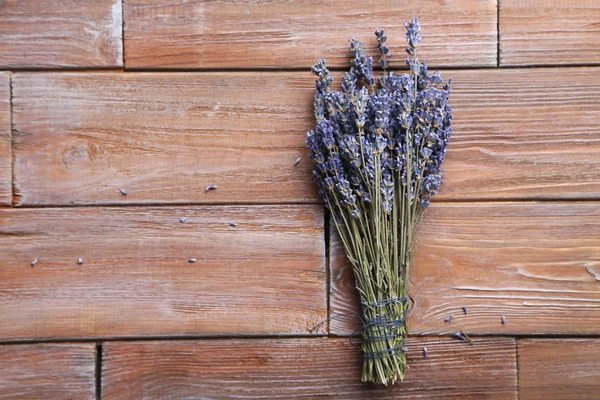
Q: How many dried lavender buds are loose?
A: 13